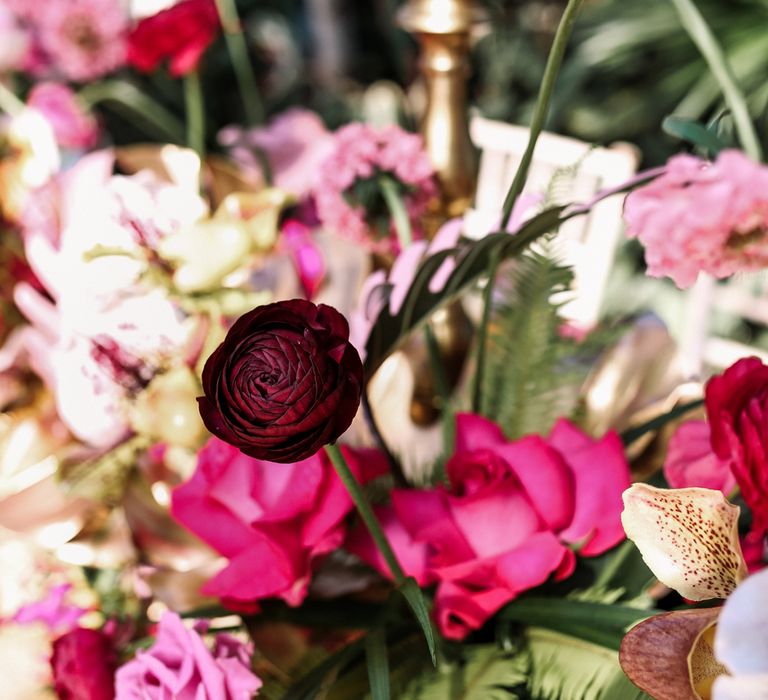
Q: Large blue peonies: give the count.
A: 0